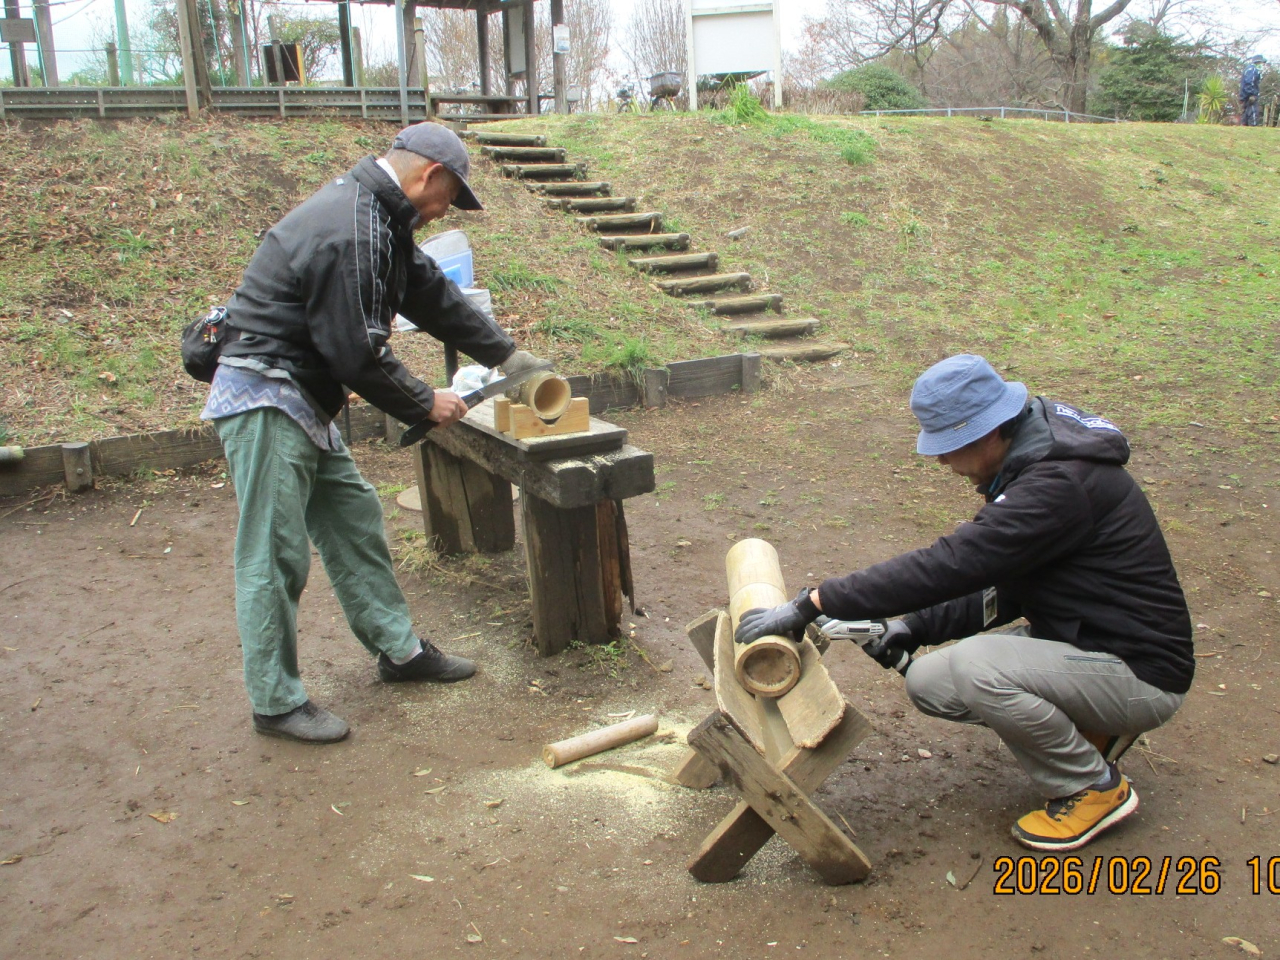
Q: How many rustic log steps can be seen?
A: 12